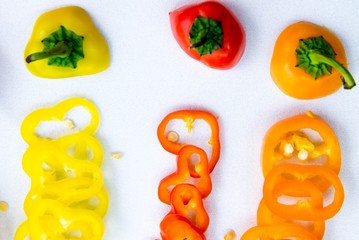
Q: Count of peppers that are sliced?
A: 3